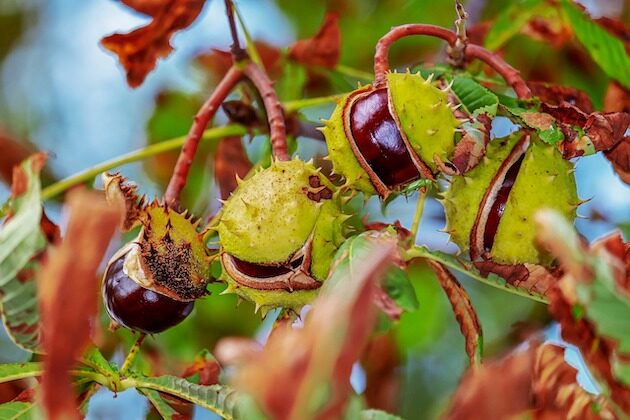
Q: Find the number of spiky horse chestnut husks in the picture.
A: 4